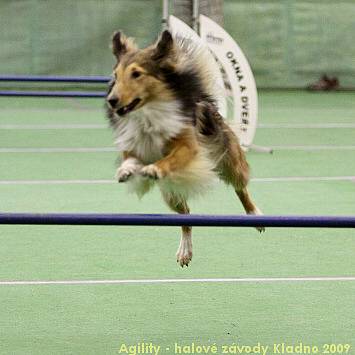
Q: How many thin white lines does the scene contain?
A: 4